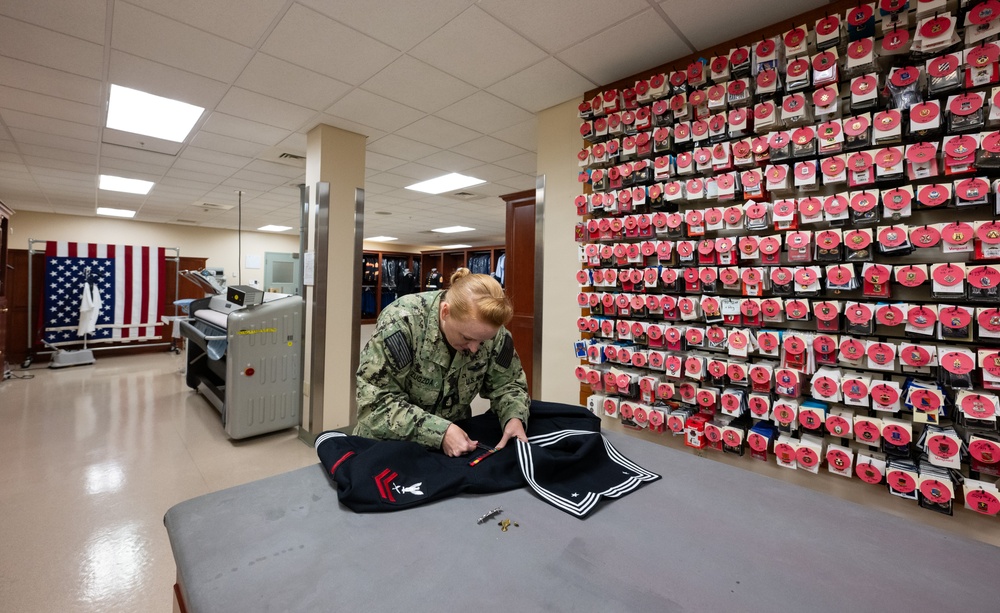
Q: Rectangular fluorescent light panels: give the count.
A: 8